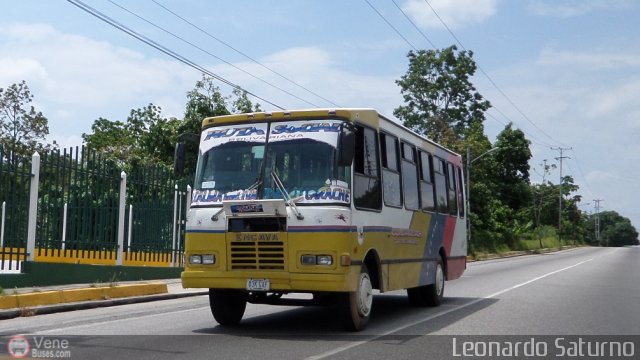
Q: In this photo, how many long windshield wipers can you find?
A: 2